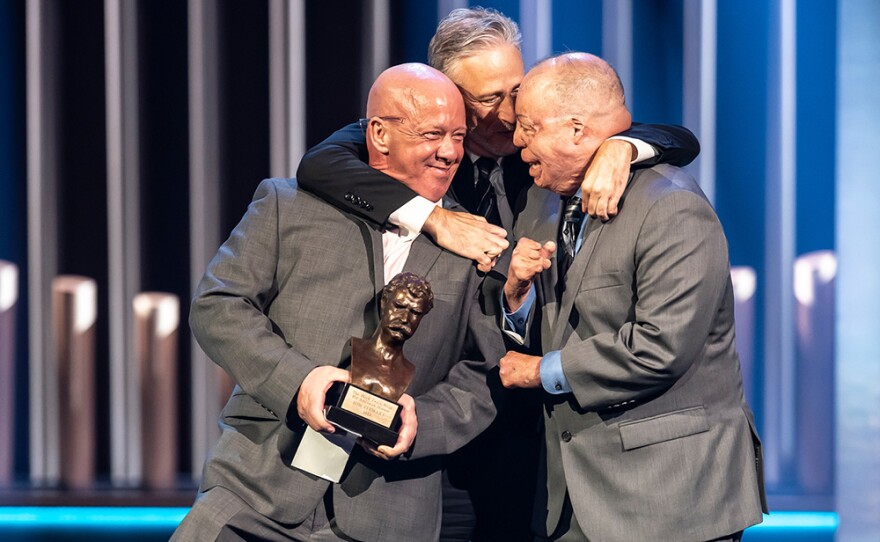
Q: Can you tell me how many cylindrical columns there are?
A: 5